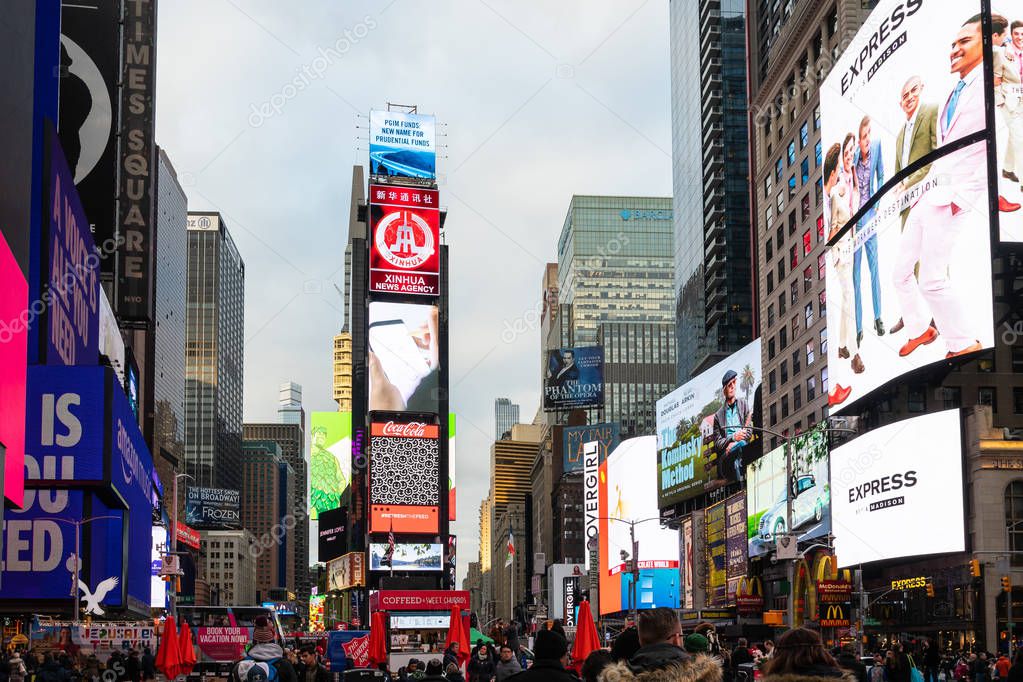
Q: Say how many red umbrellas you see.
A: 5